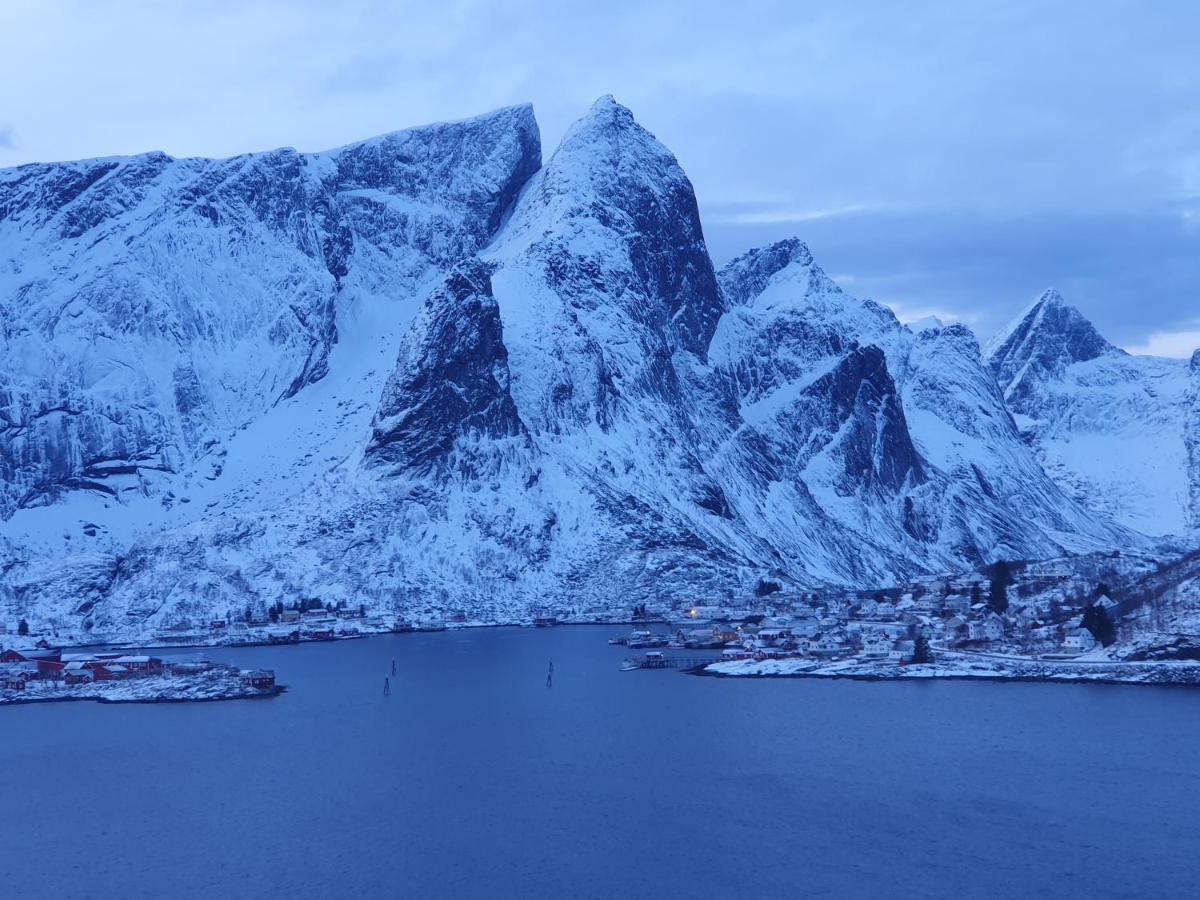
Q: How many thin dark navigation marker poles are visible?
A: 4